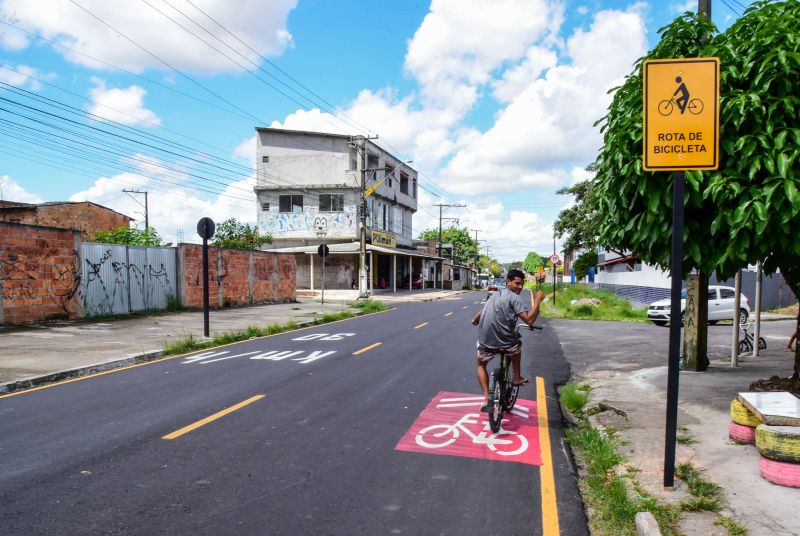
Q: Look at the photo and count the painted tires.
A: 4